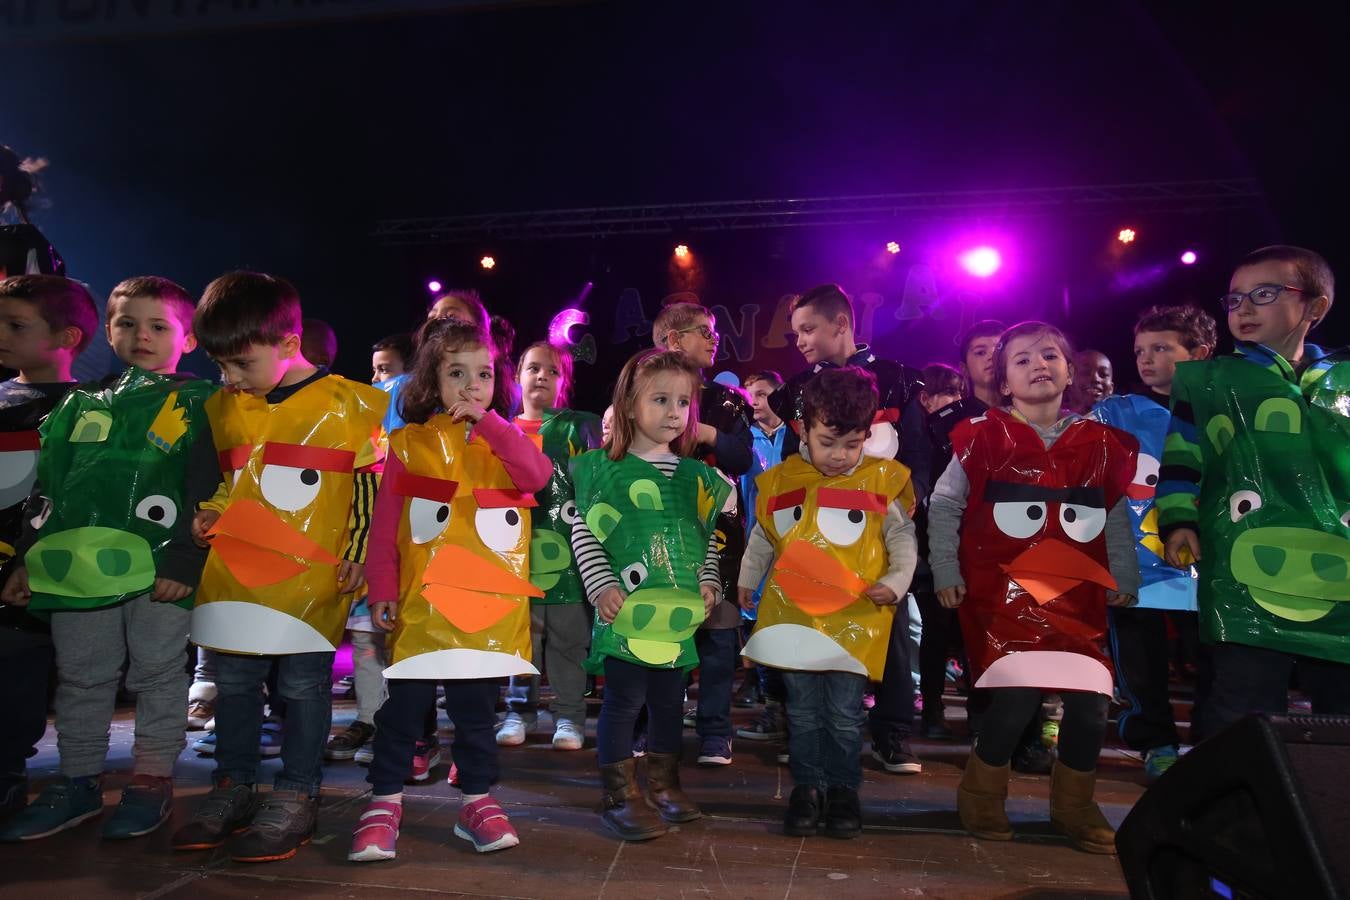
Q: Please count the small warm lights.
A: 4